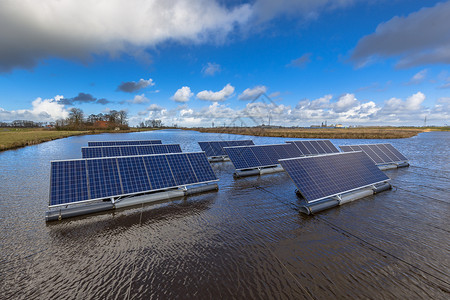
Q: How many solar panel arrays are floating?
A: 8